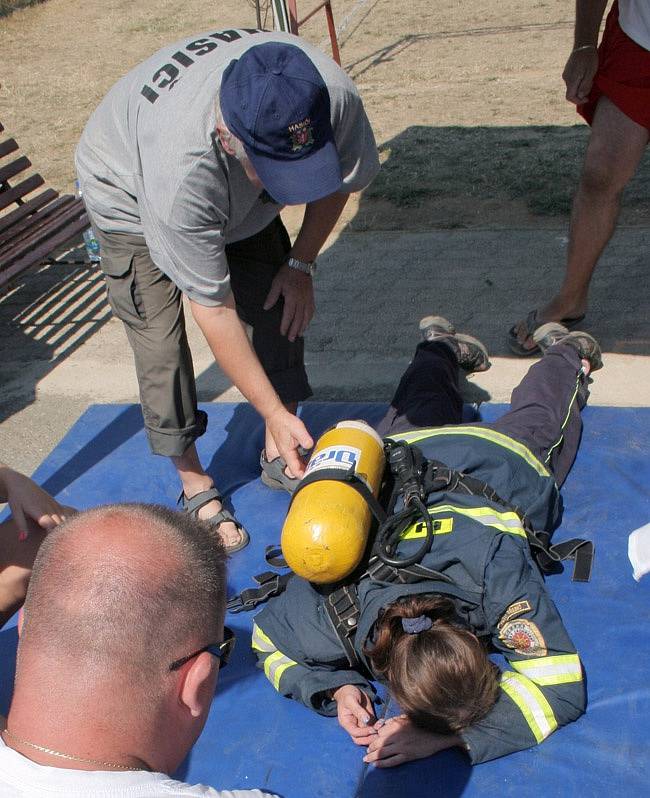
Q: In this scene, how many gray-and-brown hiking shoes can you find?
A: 2